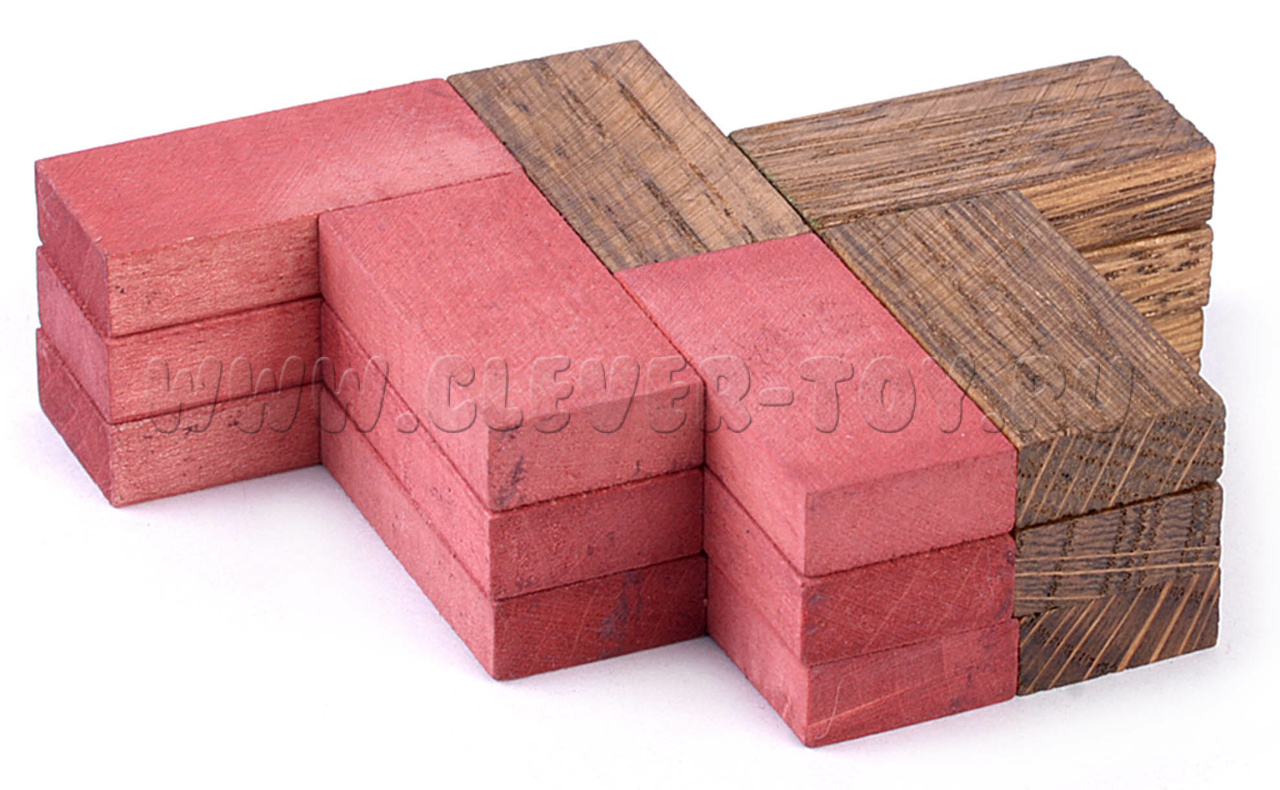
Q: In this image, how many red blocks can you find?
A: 9